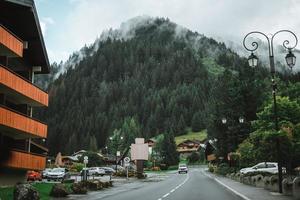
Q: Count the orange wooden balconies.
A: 4